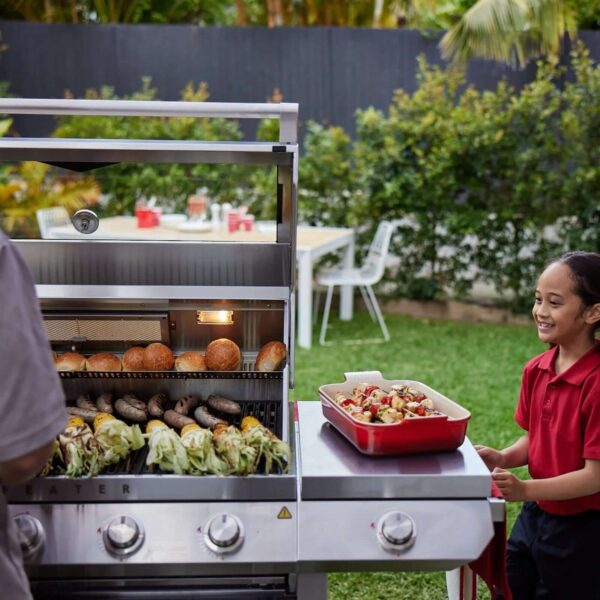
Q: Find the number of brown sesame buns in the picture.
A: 7